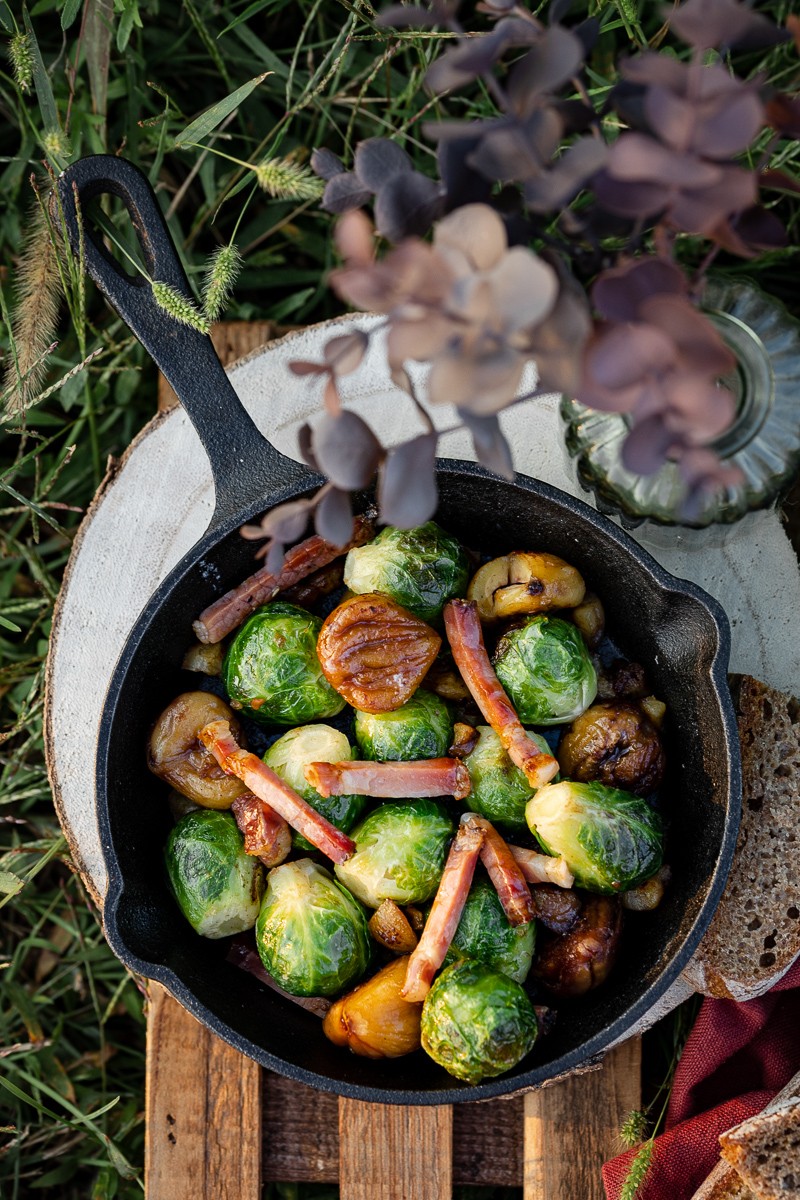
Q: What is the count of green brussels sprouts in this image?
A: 12